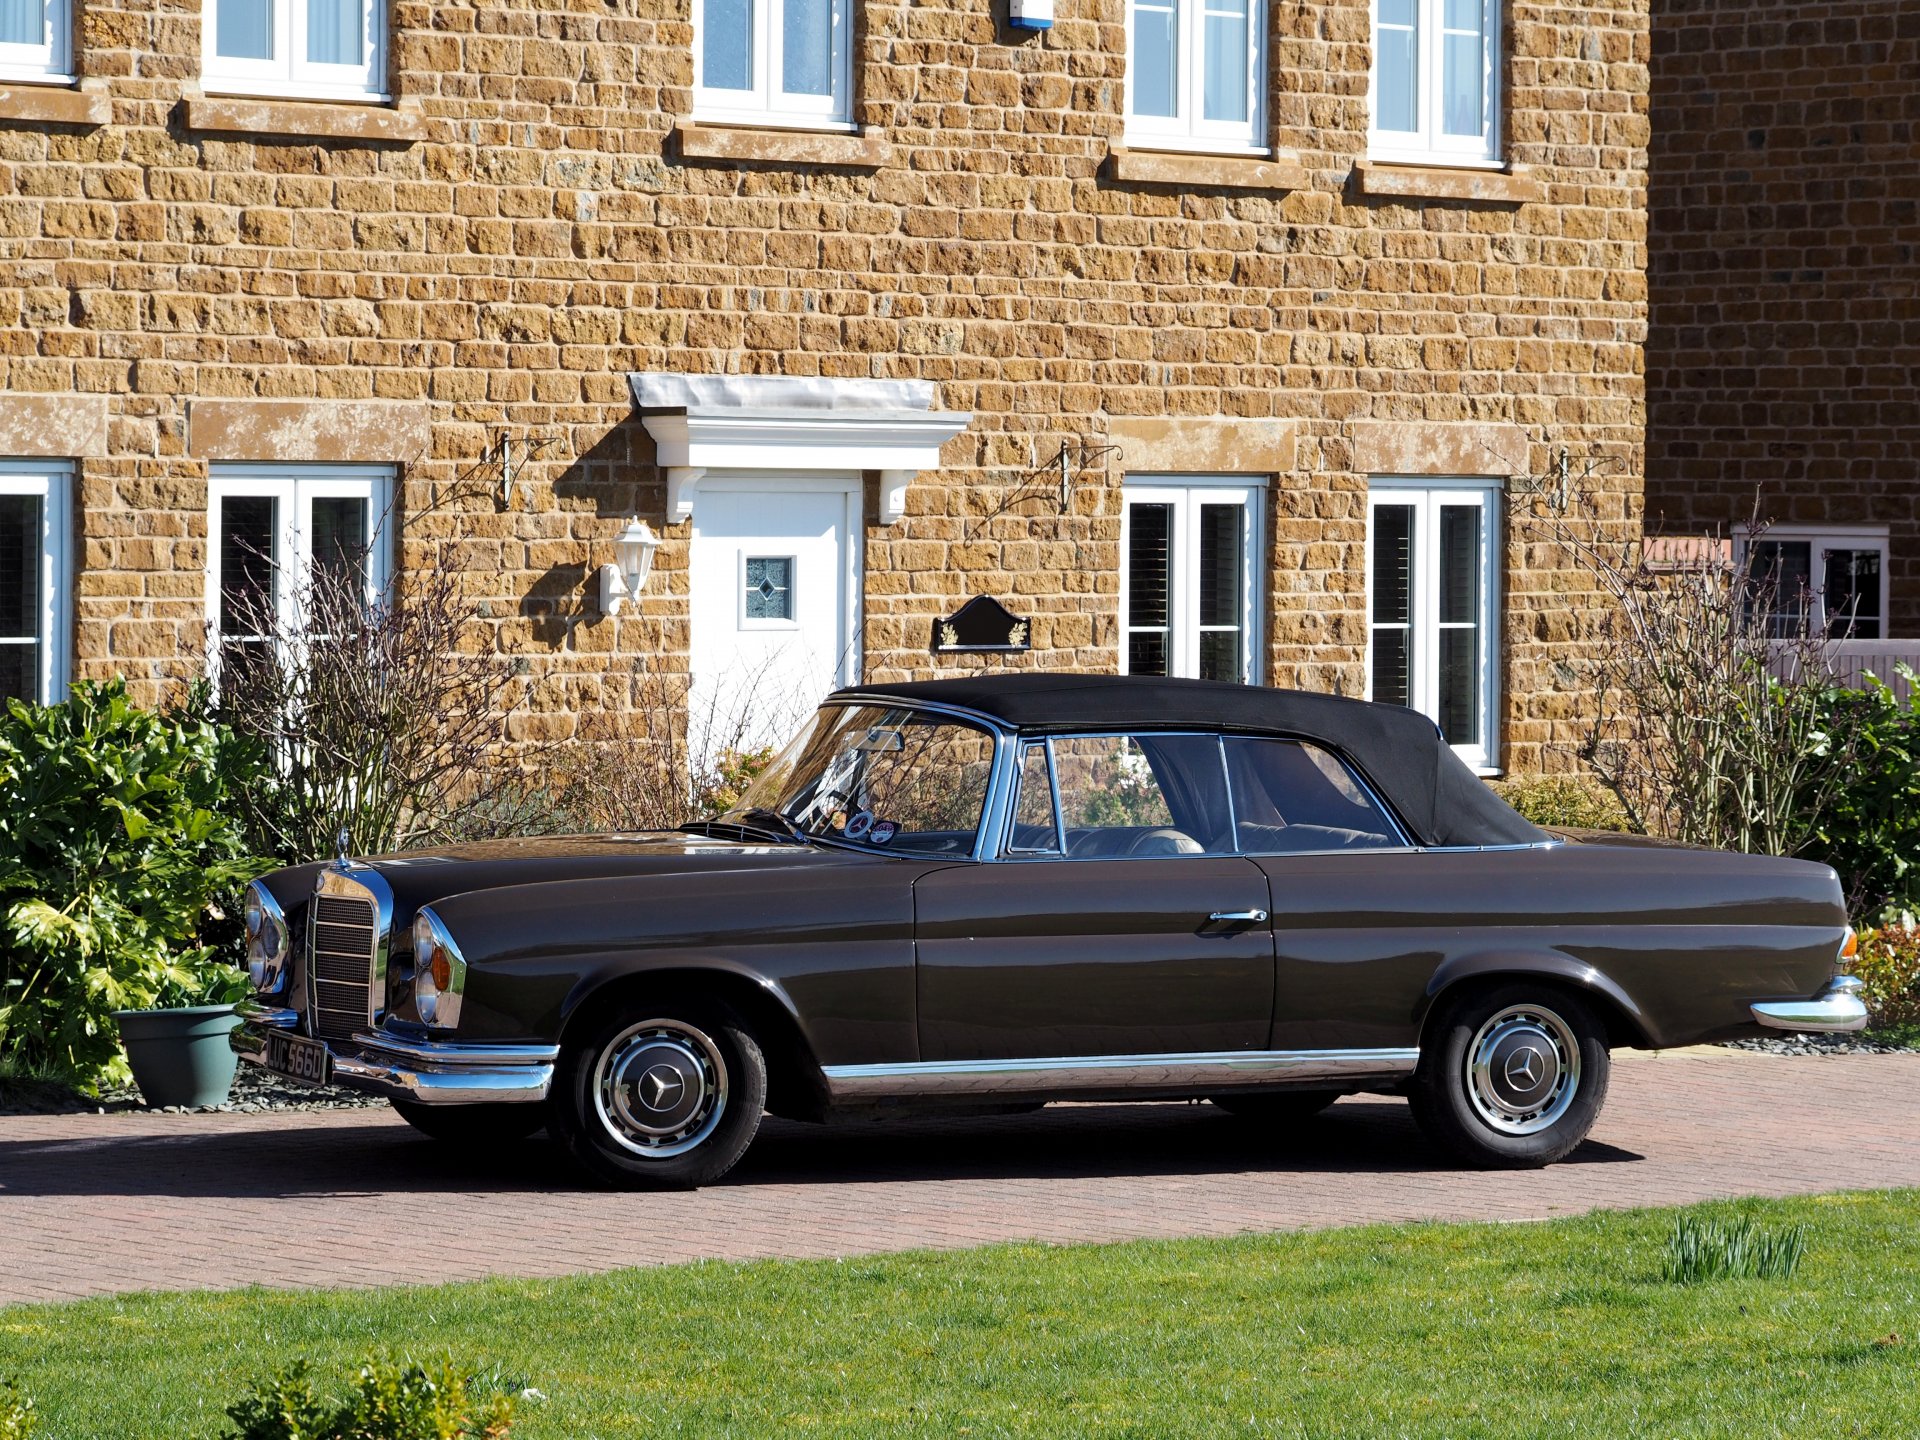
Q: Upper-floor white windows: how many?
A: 5